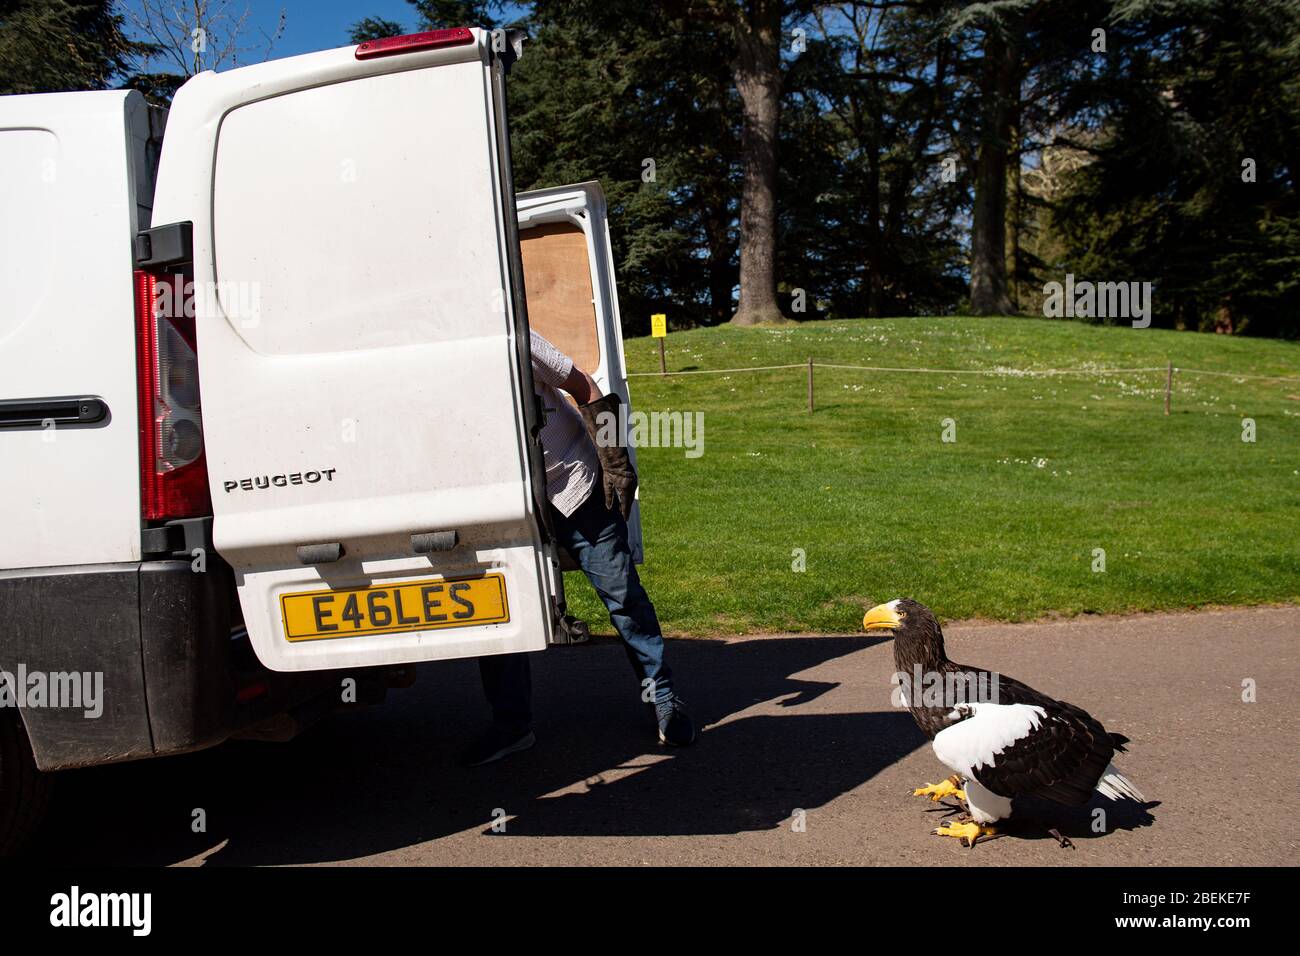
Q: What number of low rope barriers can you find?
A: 1